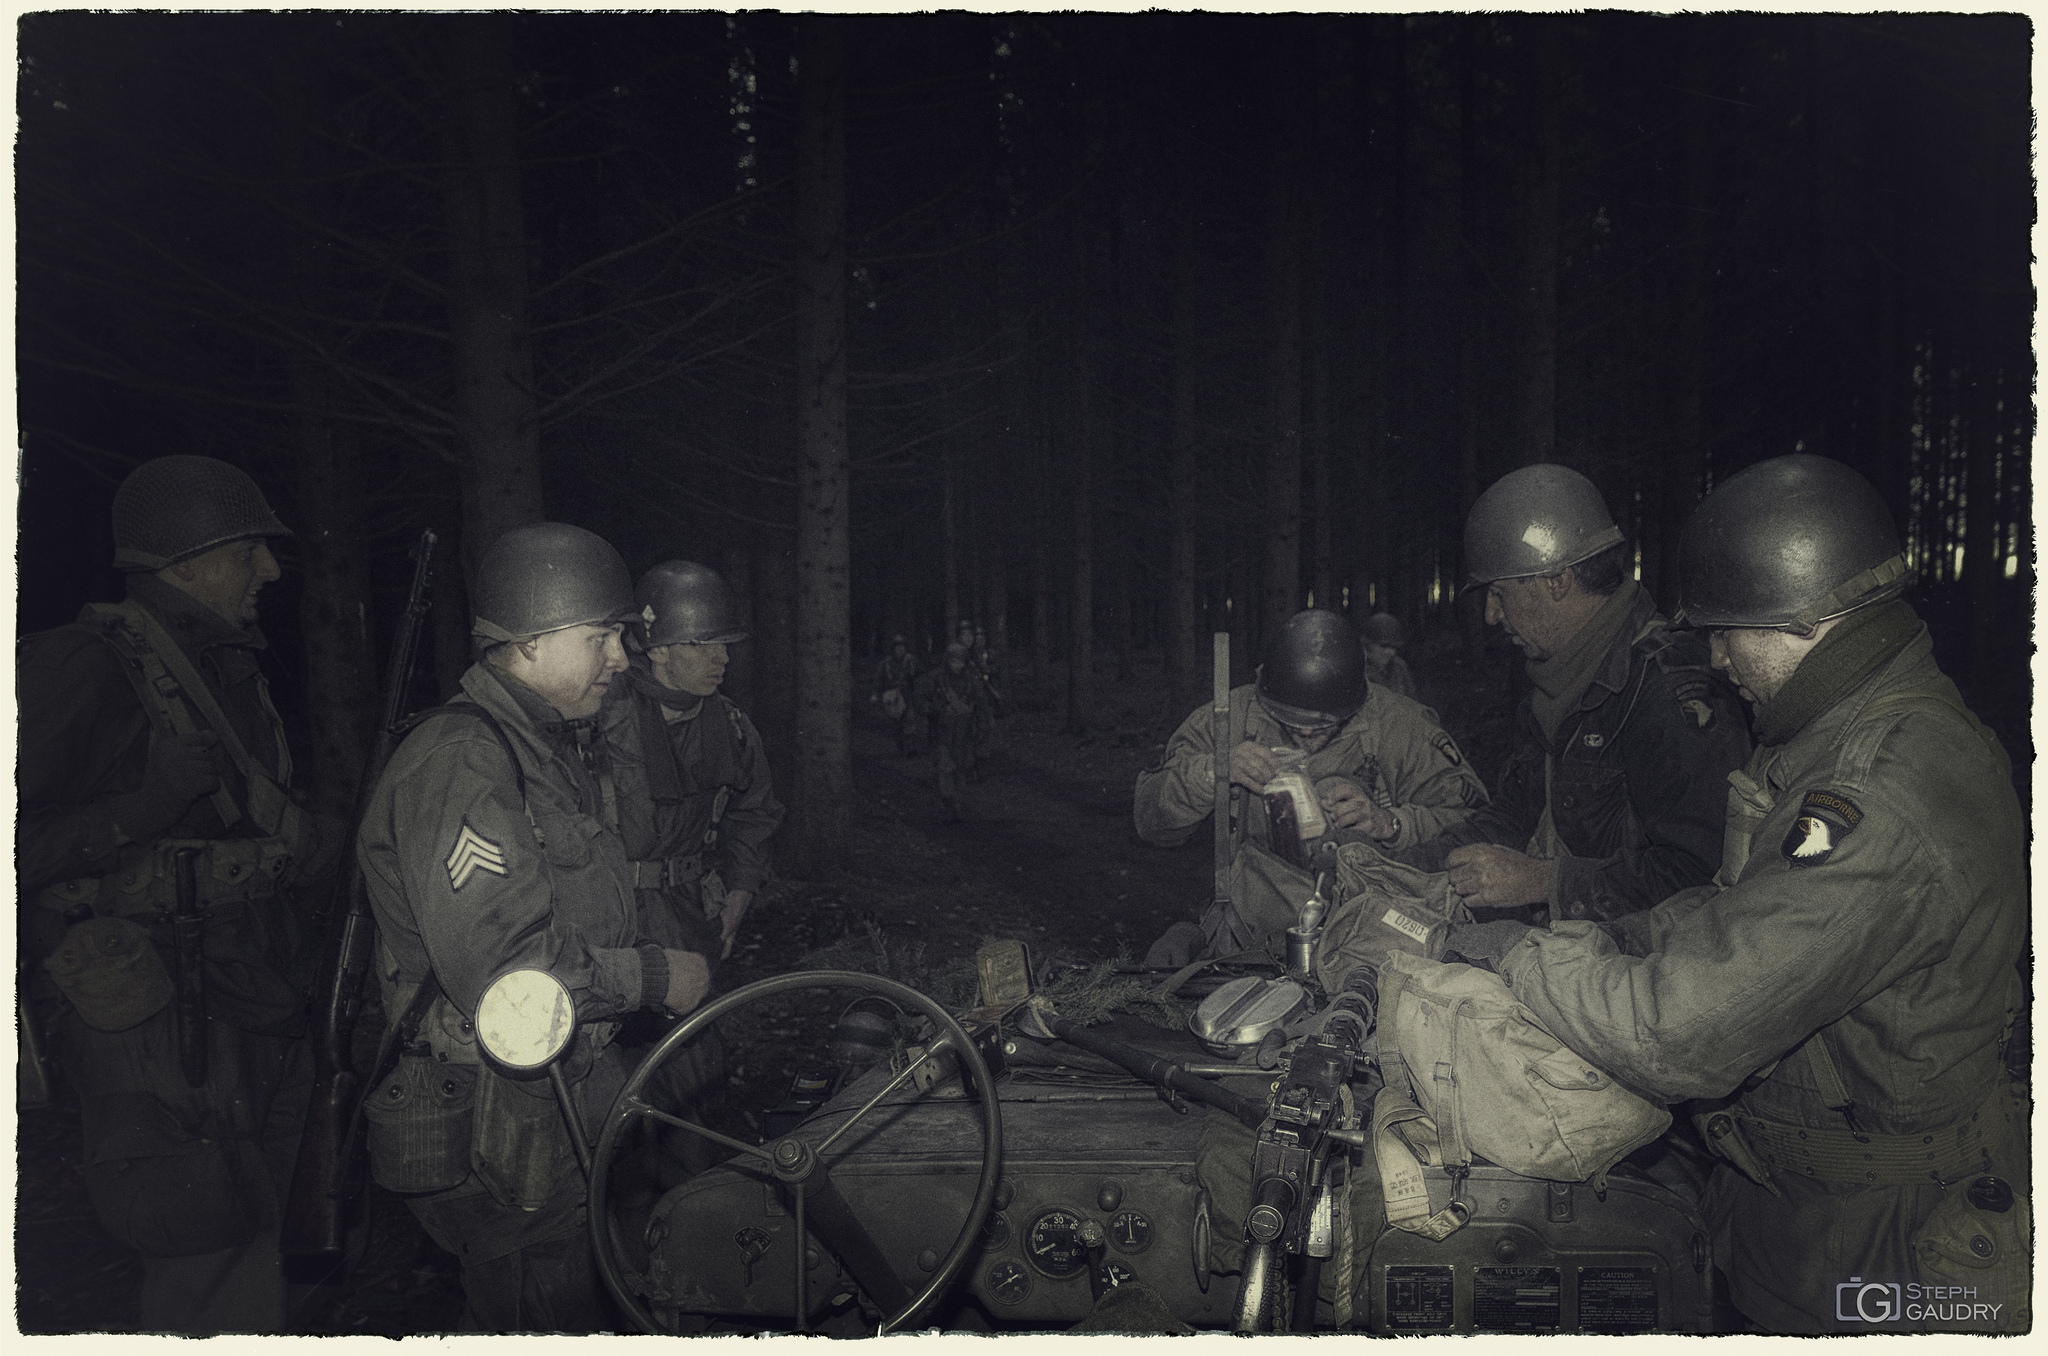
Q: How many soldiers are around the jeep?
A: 6